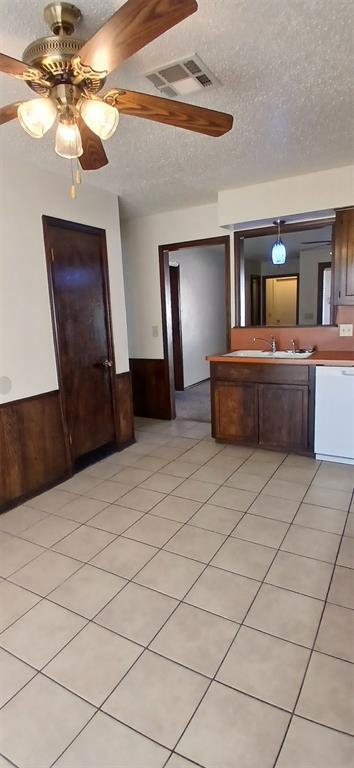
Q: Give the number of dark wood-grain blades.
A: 5